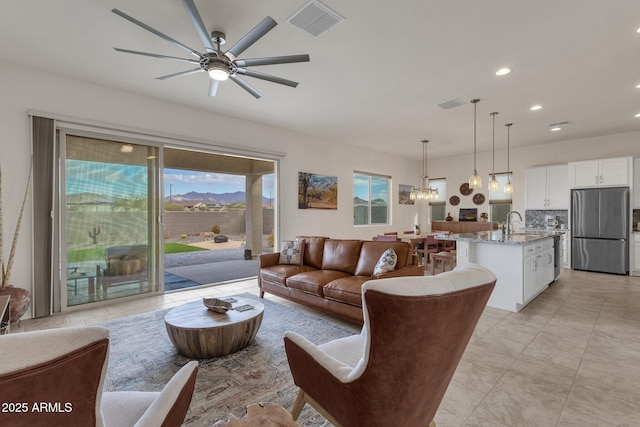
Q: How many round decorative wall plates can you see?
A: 3